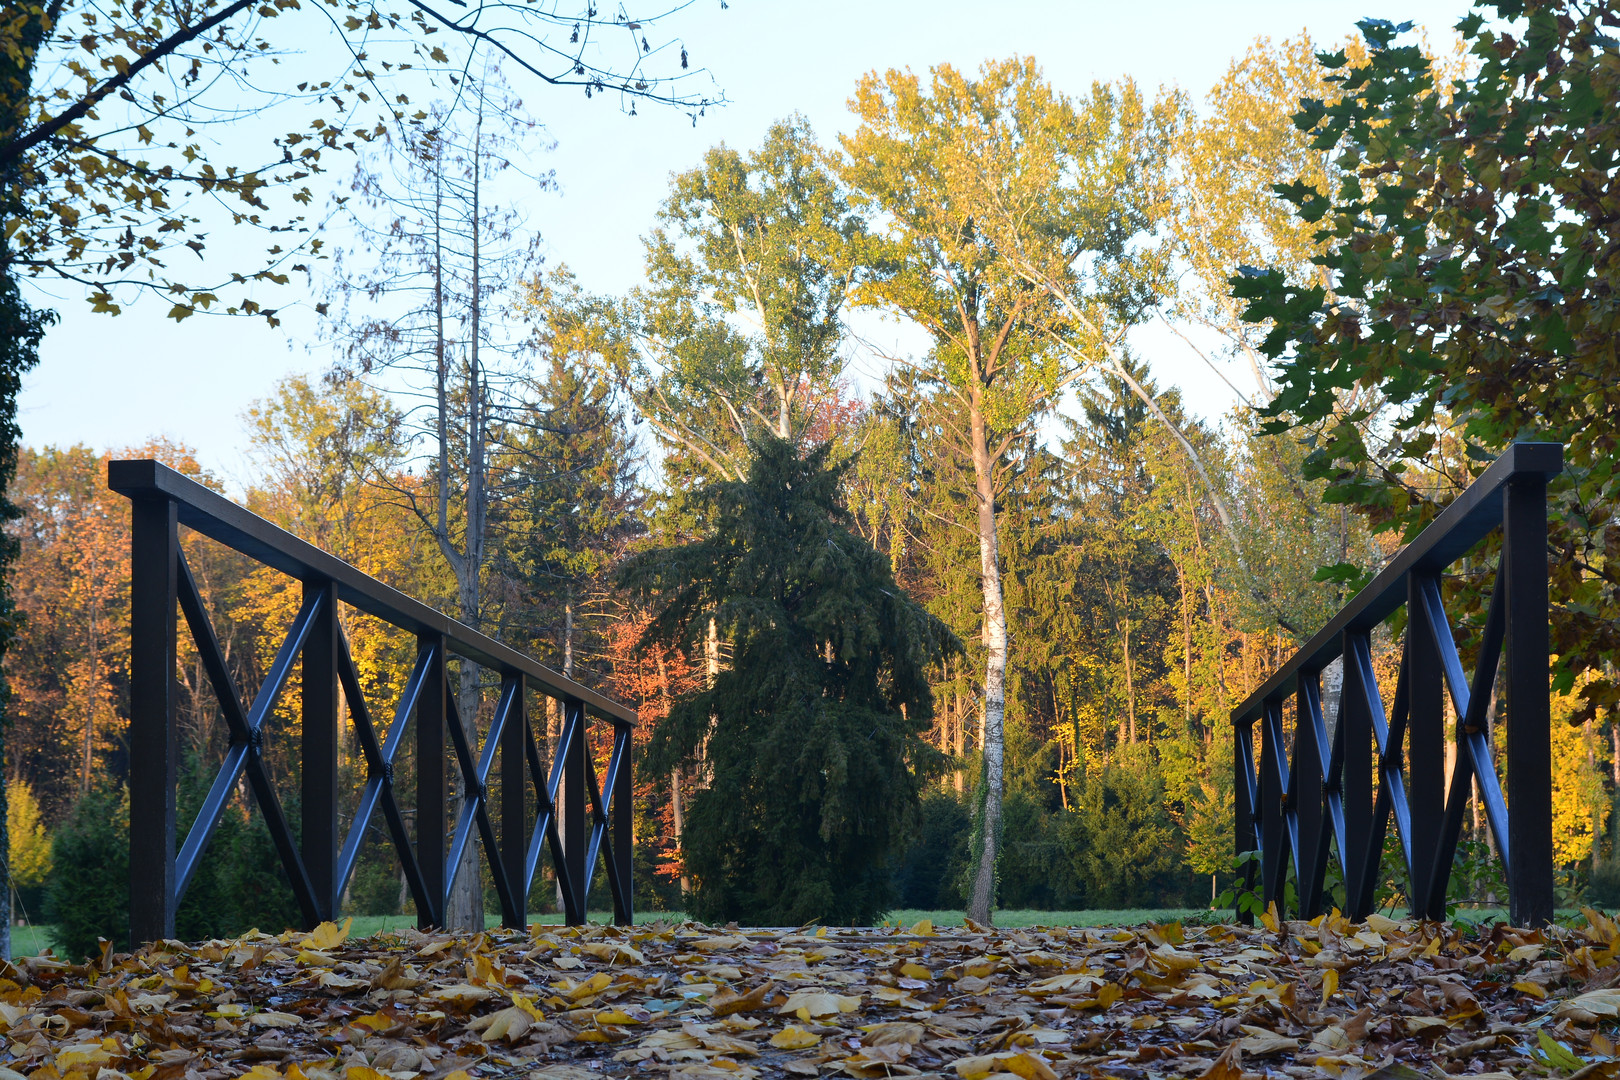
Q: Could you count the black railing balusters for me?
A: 12